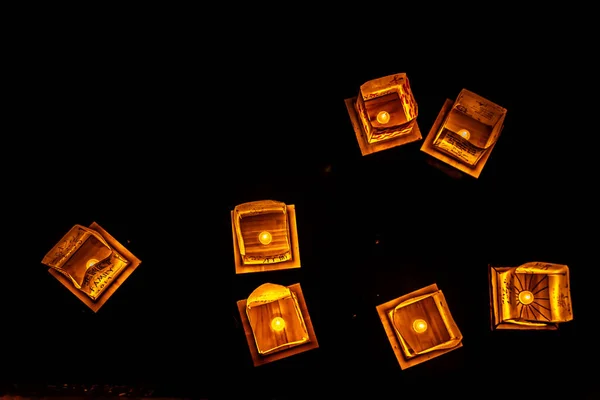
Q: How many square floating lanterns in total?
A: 7